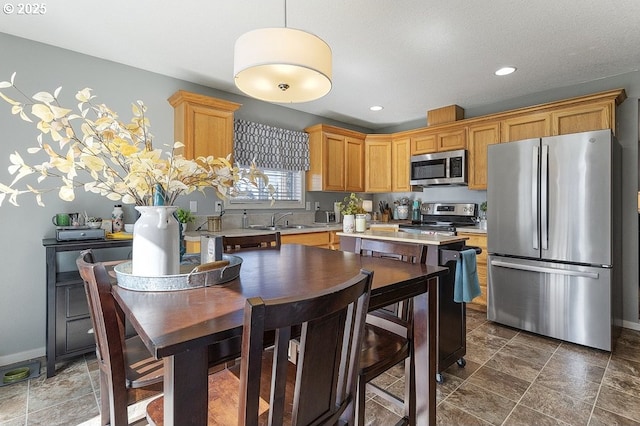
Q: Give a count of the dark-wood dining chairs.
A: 4